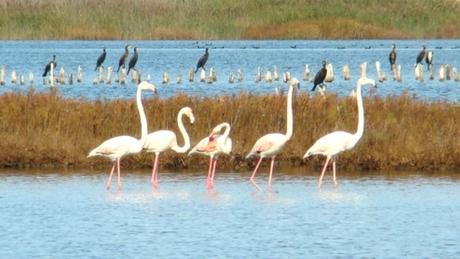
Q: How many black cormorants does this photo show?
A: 9